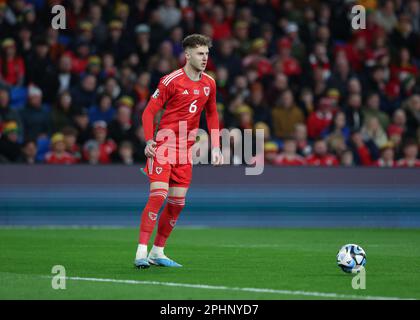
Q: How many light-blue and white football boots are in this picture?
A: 2